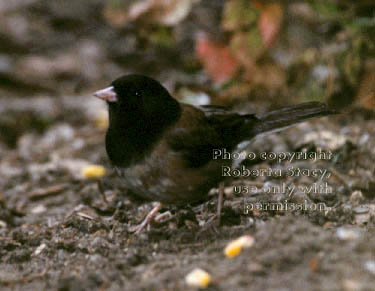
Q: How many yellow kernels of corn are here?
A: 3